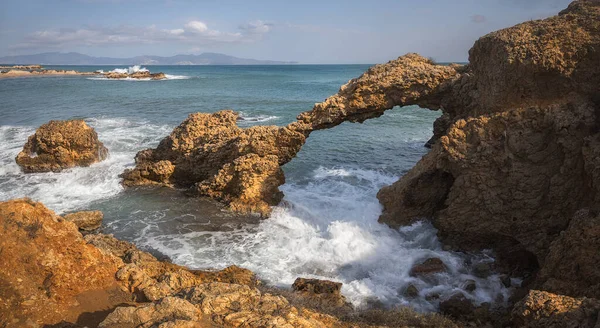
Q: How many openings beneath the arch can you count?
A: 1